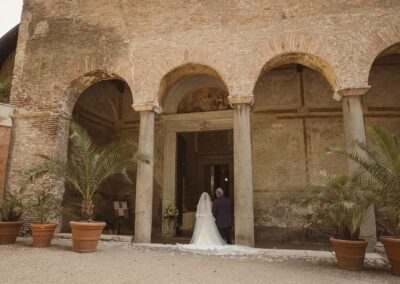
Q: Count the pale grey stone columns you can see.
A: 3